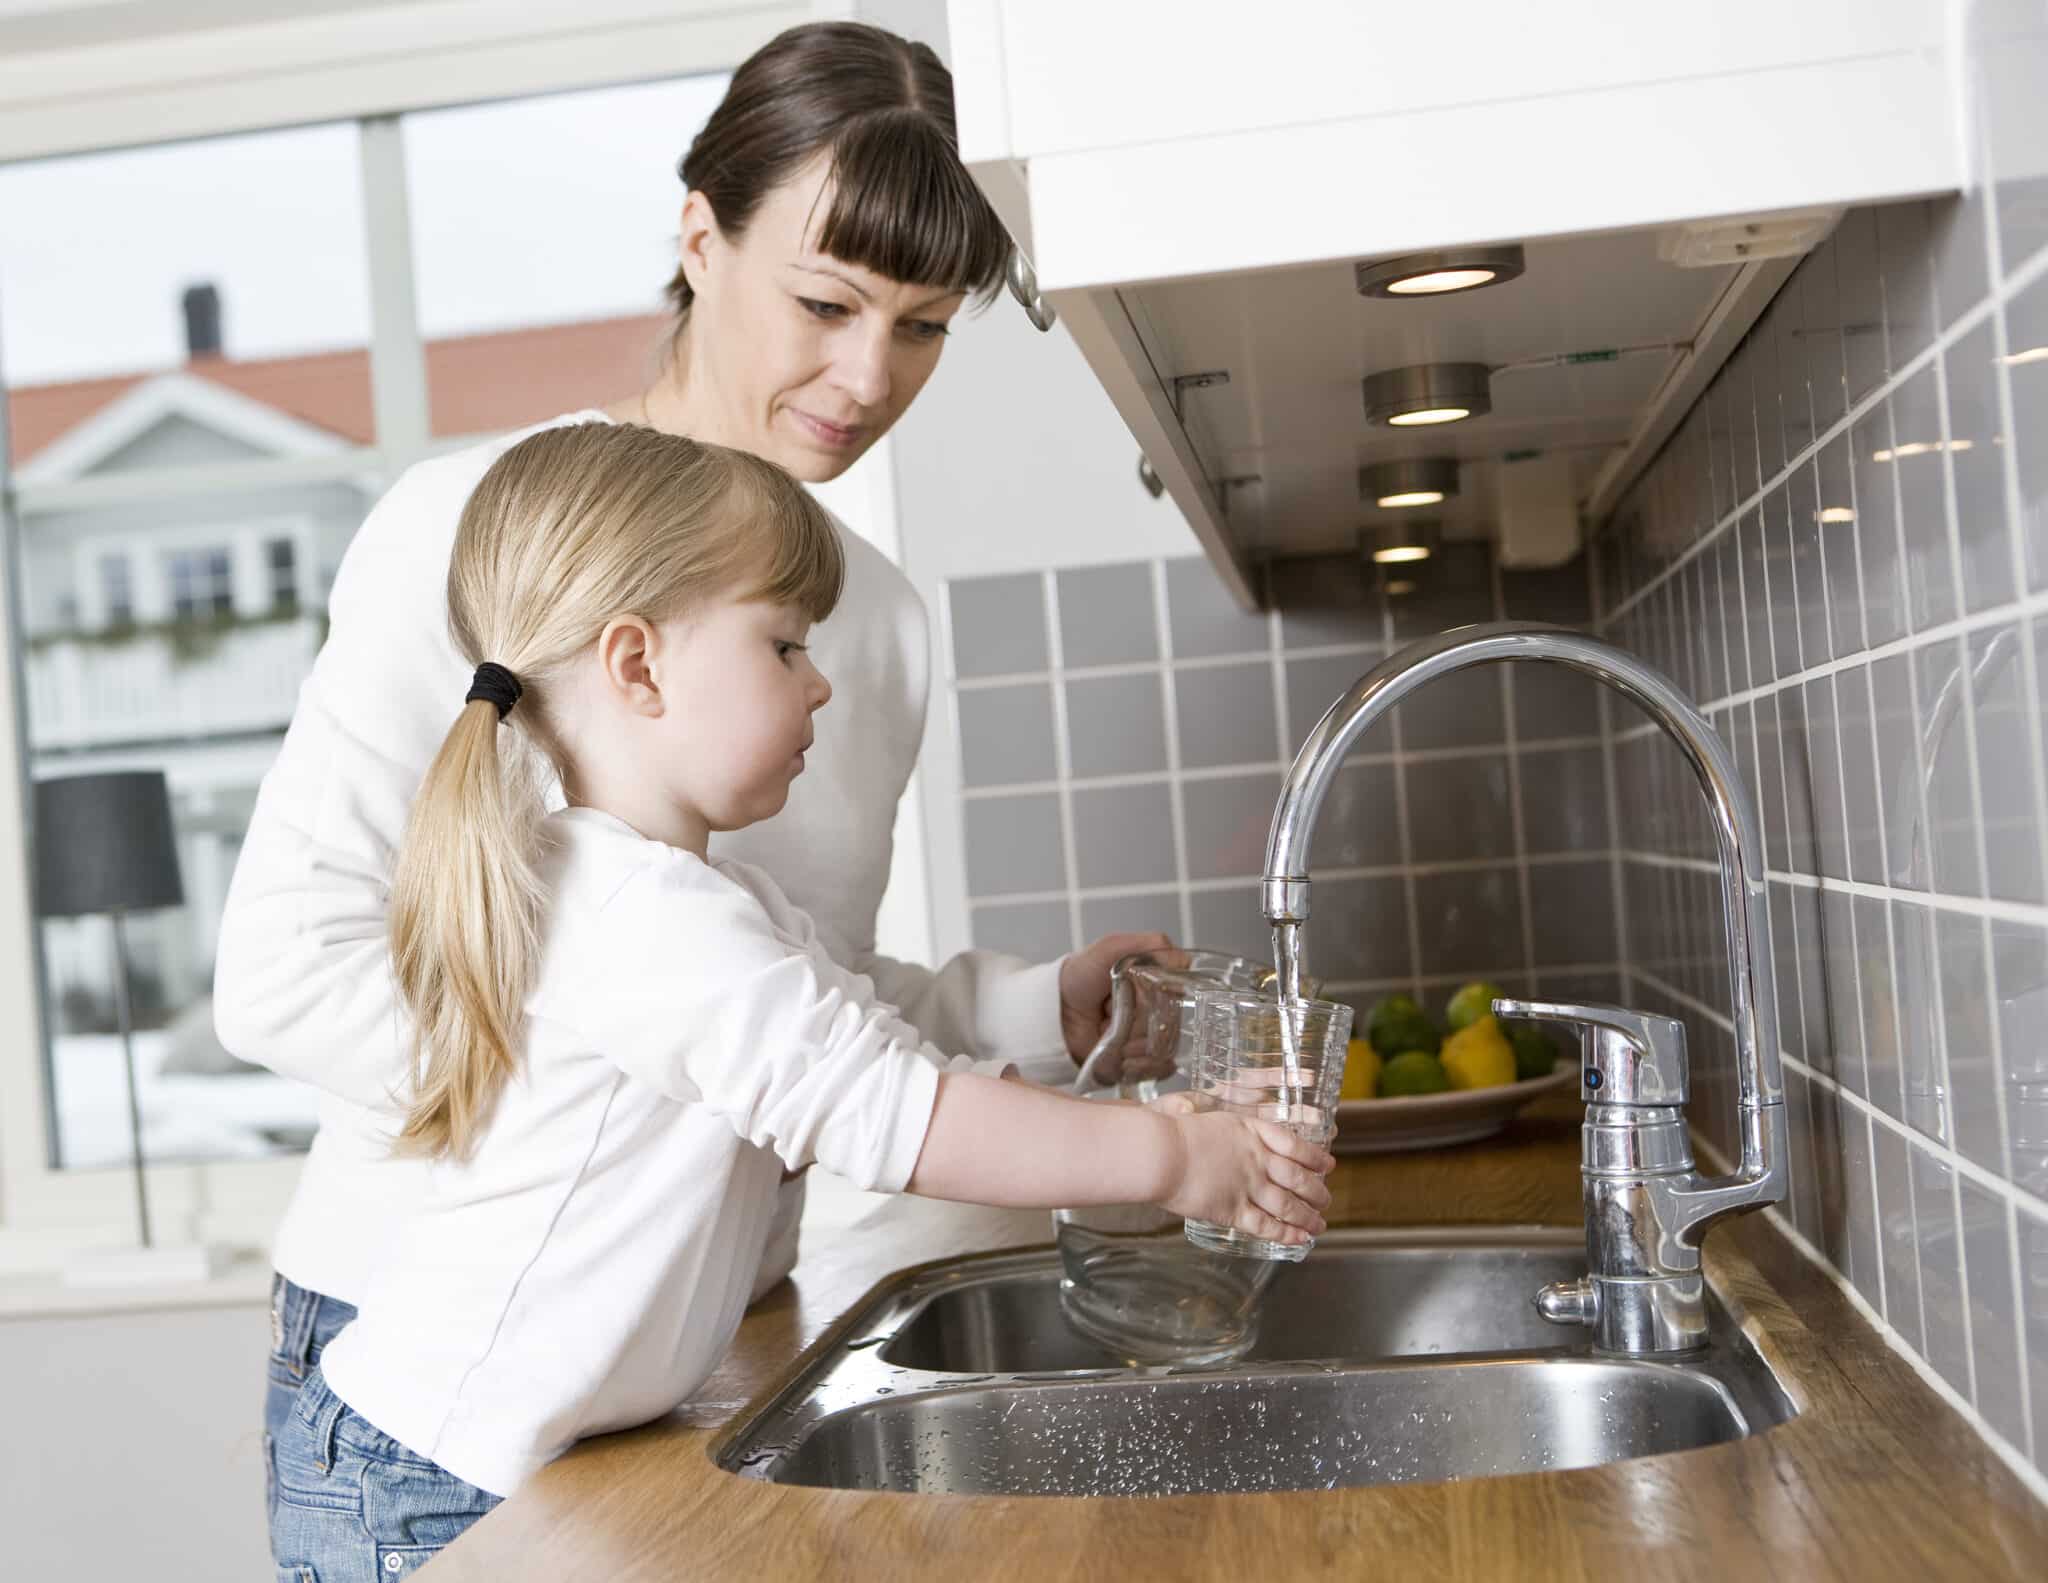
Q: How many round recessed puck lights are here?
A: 4